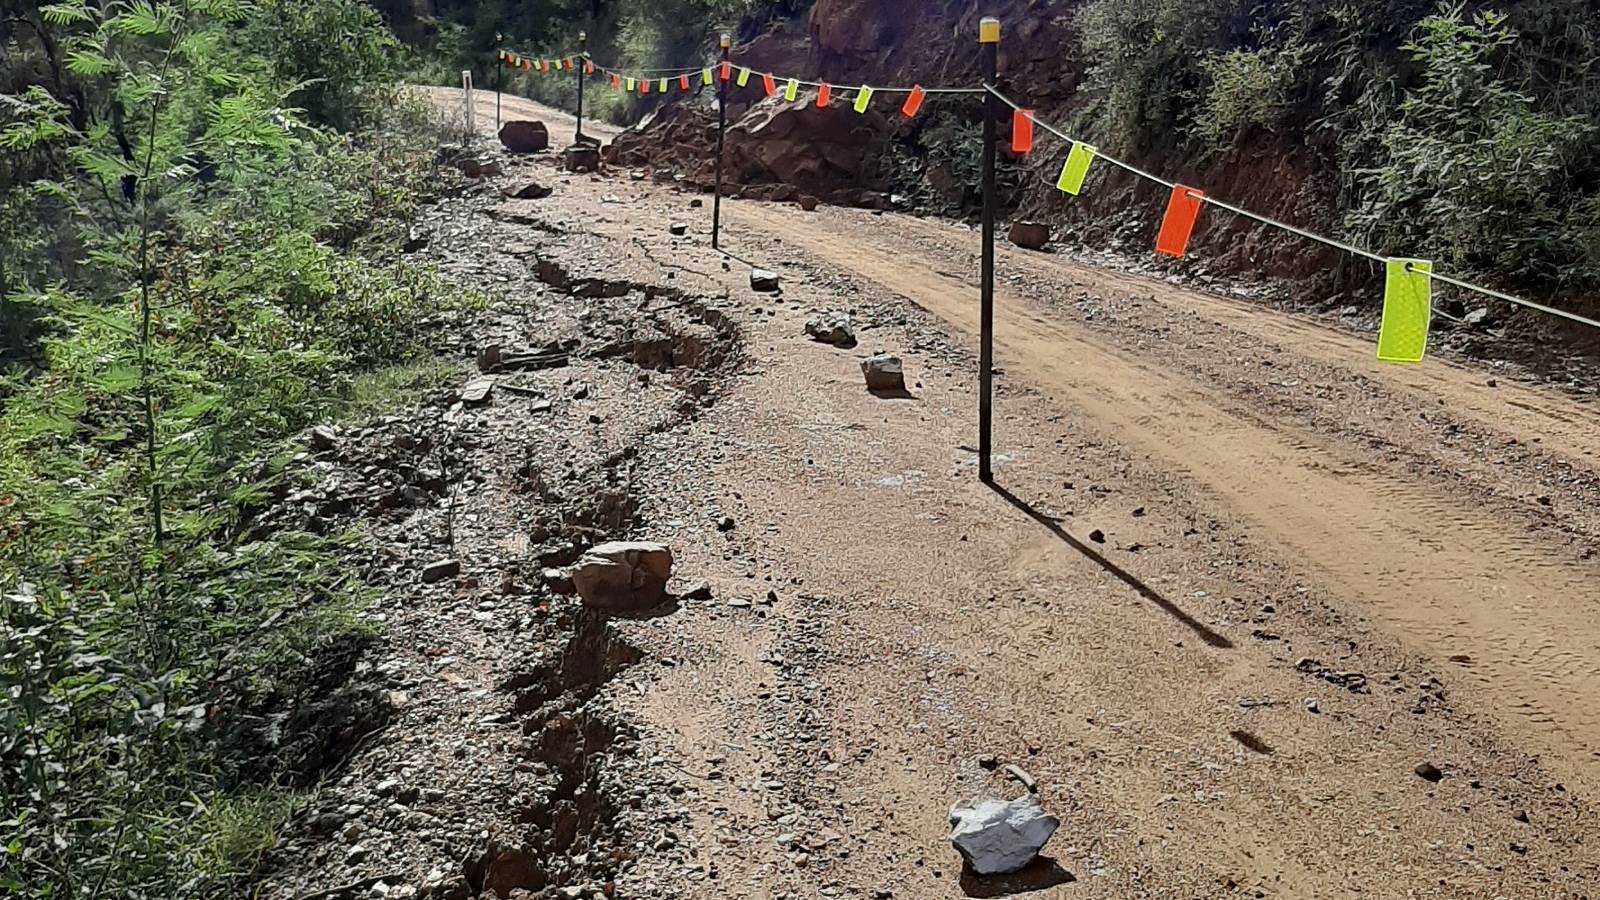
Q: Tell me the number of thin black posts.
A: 4